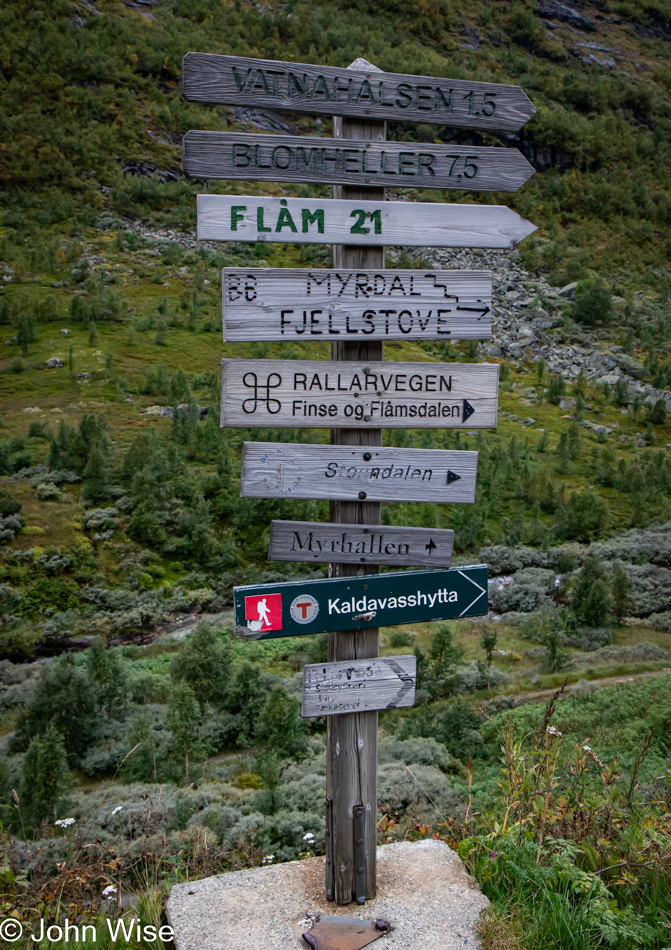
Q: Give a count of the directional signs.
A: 9